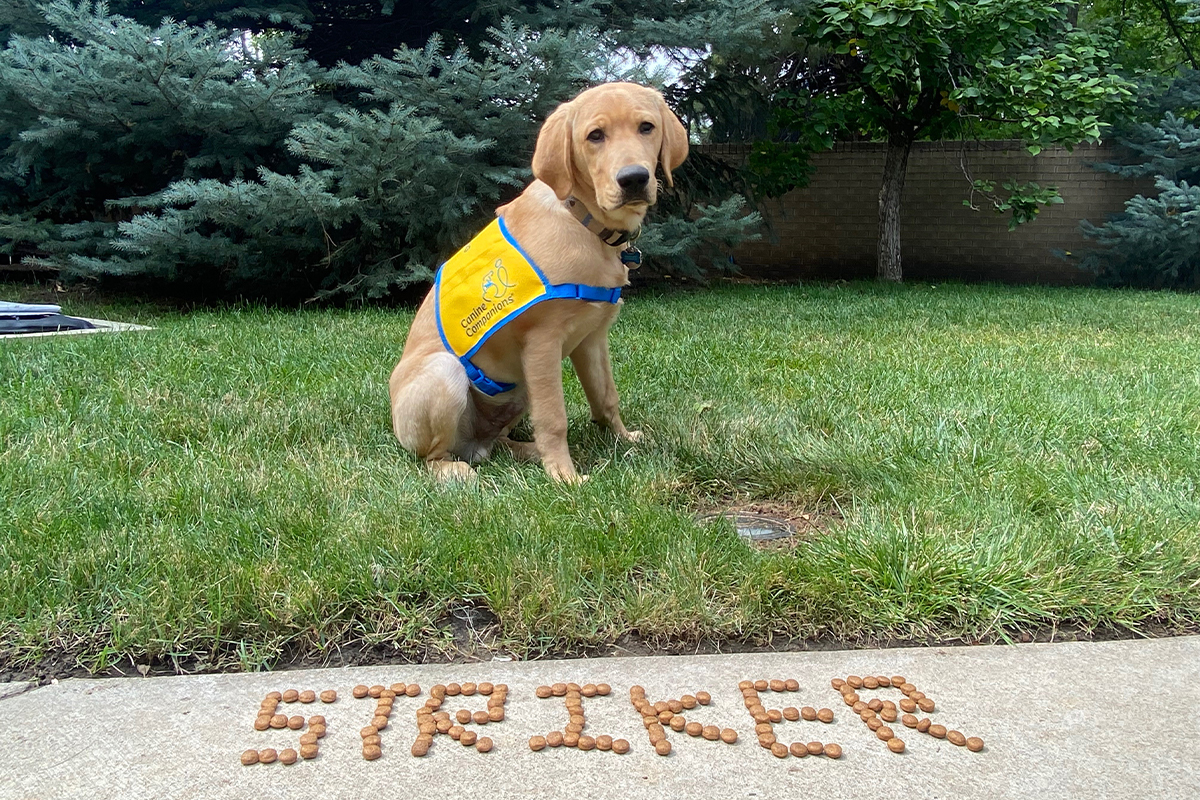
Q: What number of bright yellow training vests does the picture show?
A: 1